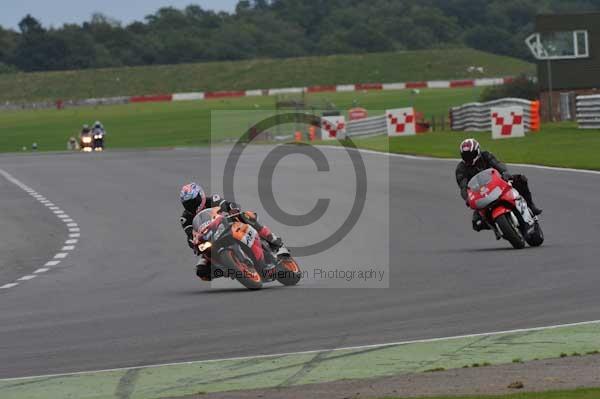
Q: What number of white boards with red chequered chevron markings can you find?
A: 3